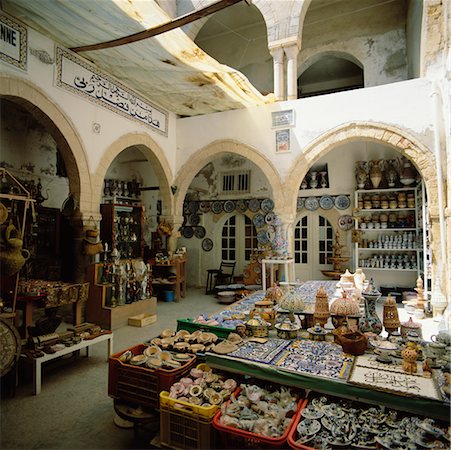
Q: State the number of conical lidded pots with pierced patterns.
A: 2